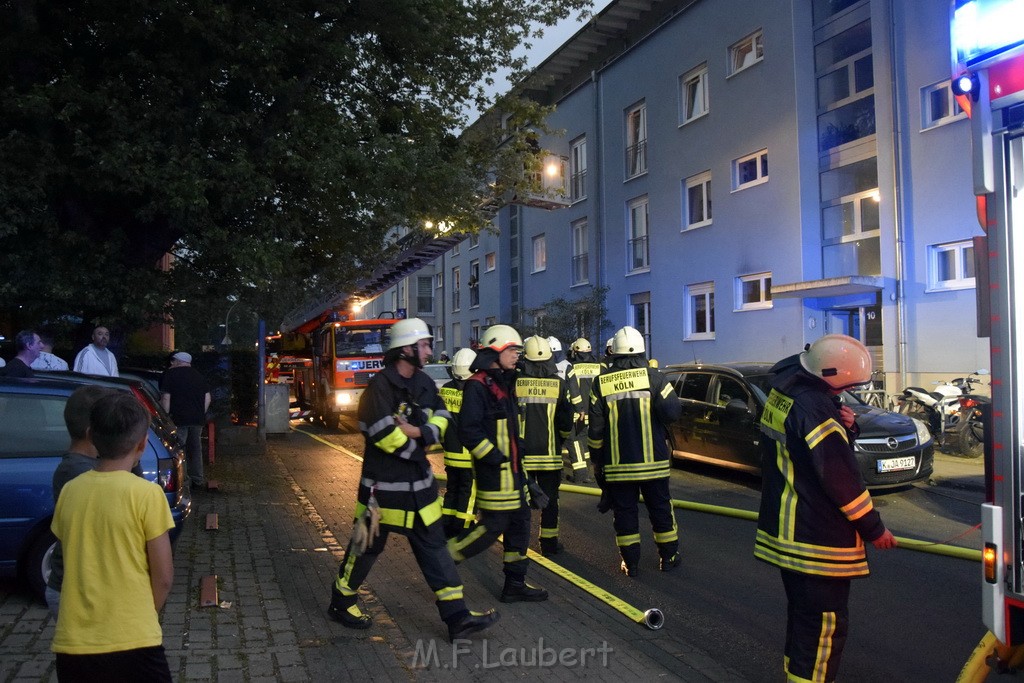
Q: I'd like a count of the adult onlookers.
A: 4